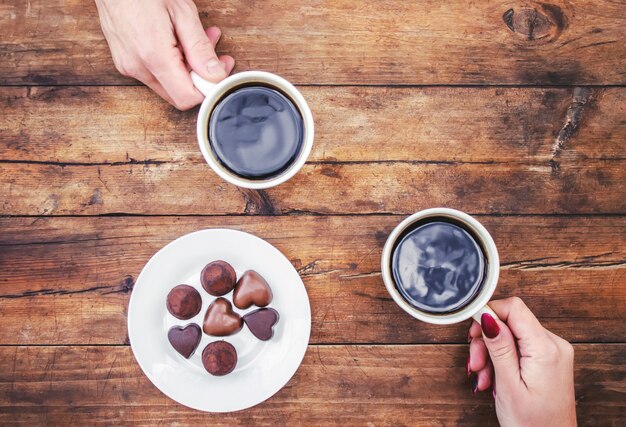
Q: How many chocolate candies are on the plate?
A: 7